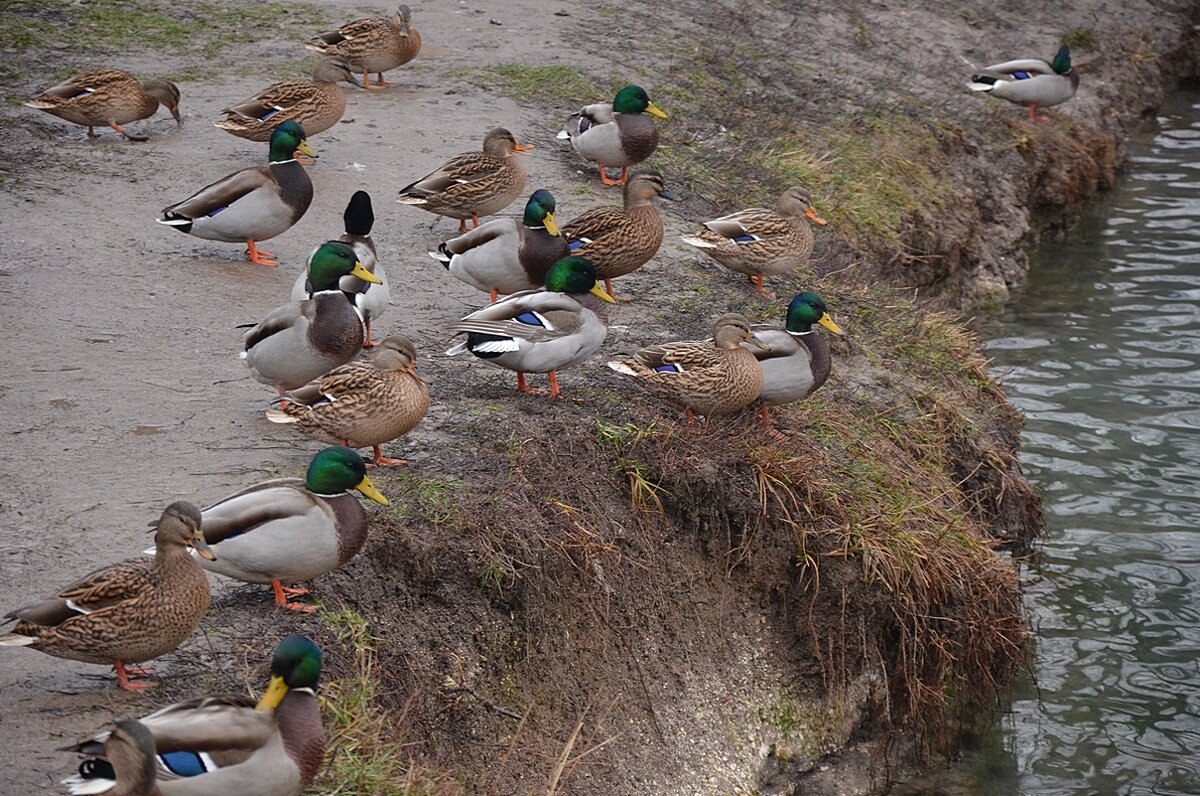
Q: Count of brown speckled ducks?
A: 10